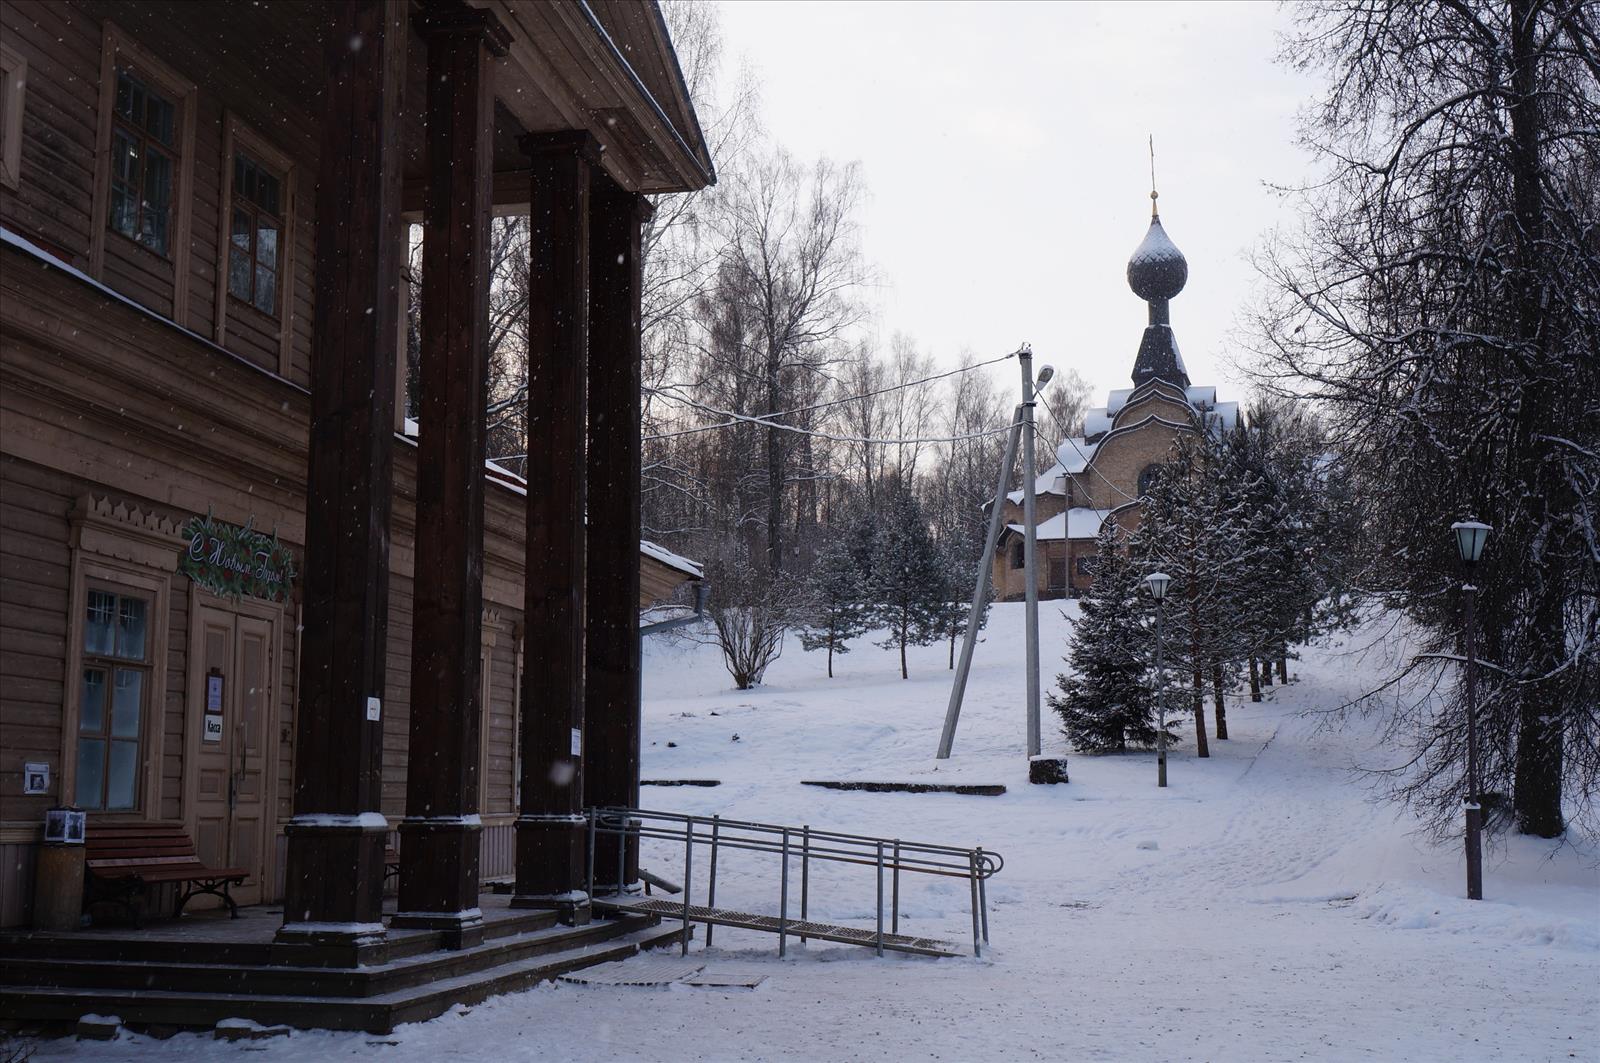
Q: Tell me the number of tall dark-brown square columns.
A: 4